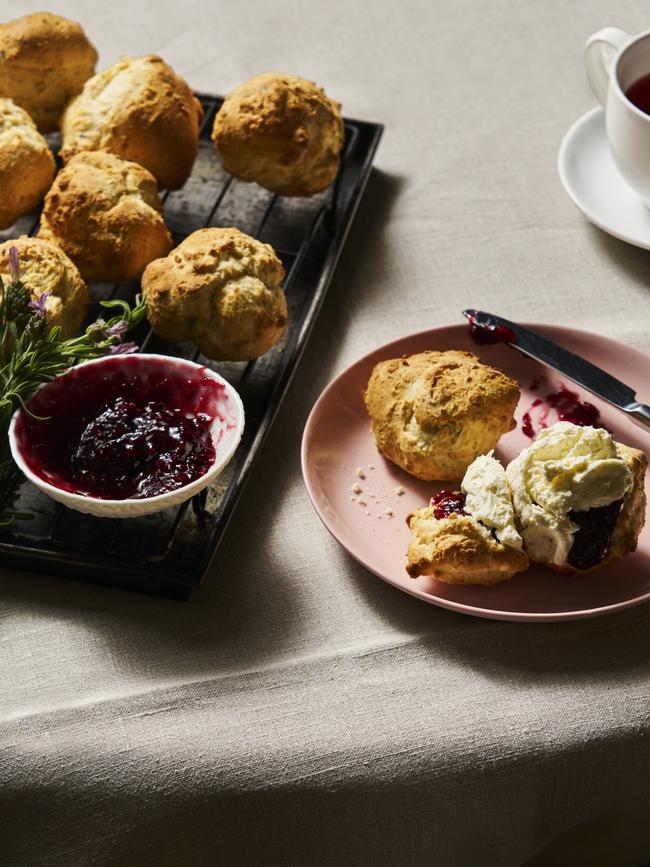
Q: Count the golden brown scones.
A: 9